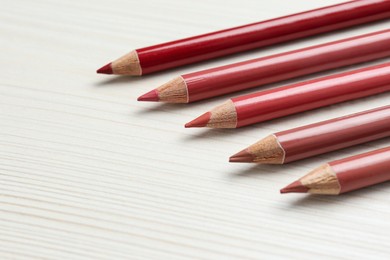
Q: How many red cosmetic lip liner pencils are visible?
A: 5